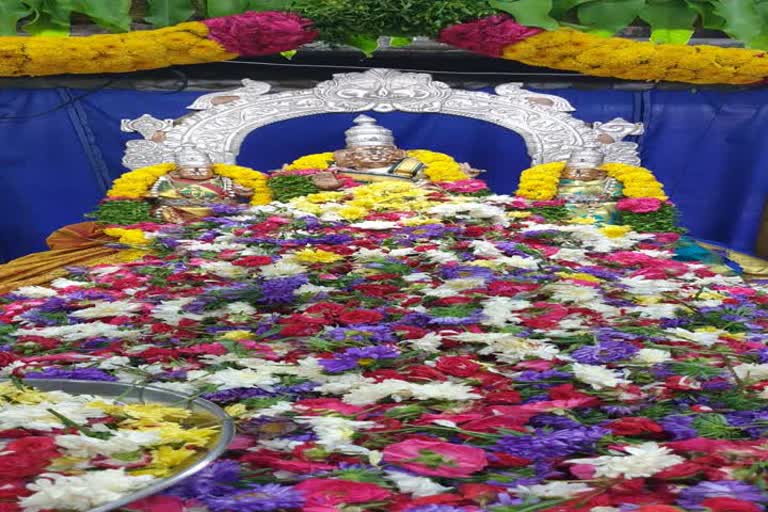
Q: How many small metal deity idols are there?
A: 3